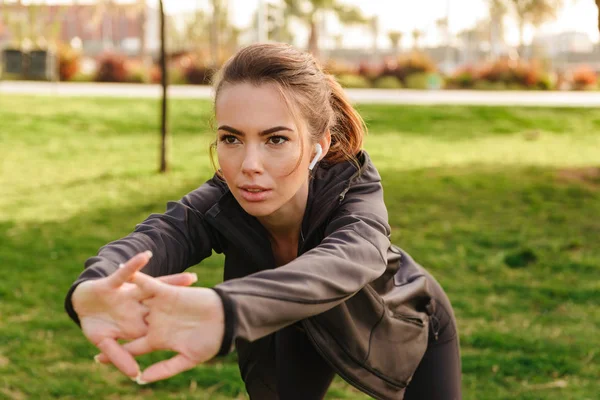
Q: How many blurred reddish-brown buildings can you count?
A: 1